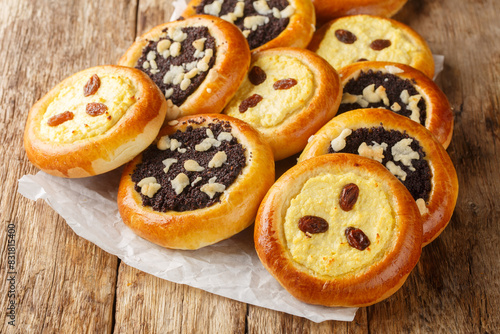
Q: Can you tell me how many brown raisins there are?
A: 12